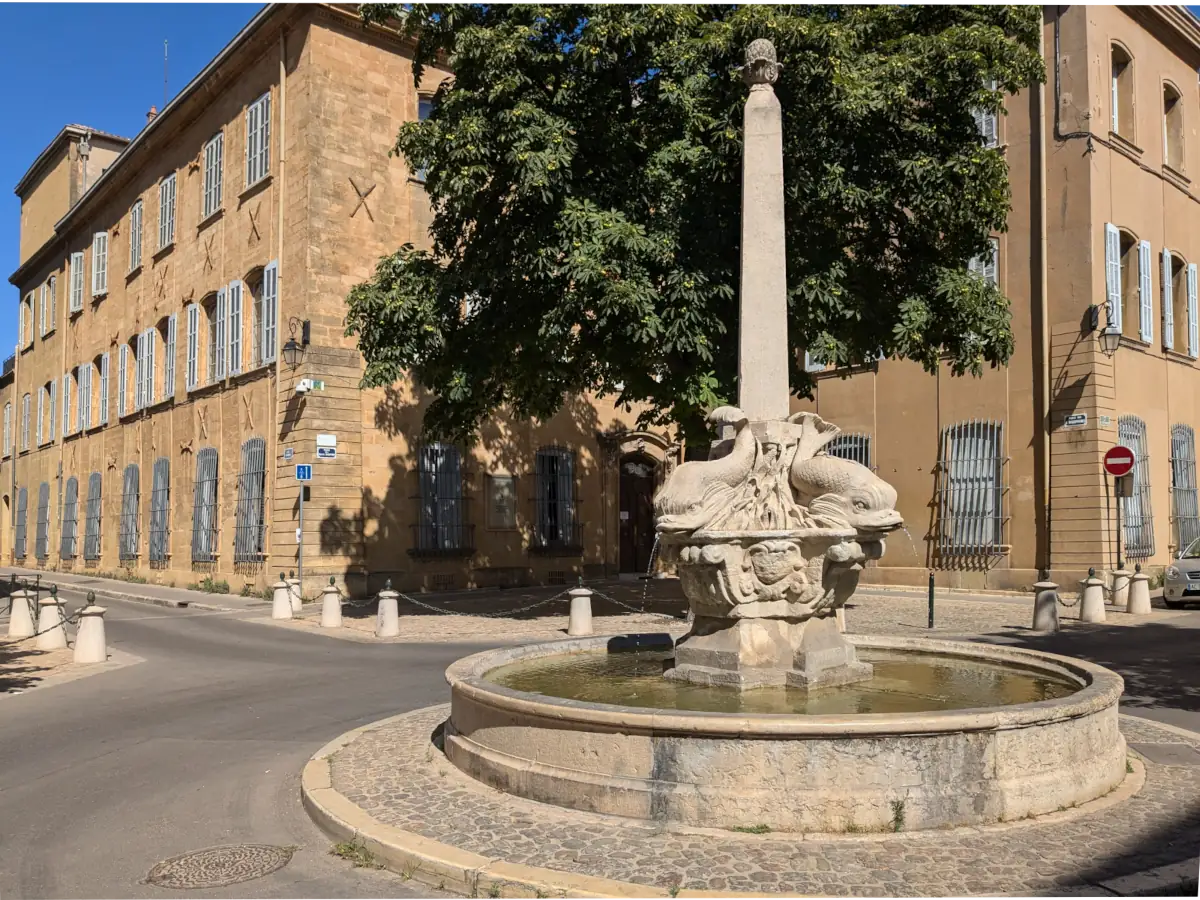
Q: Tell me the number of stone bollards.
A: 12